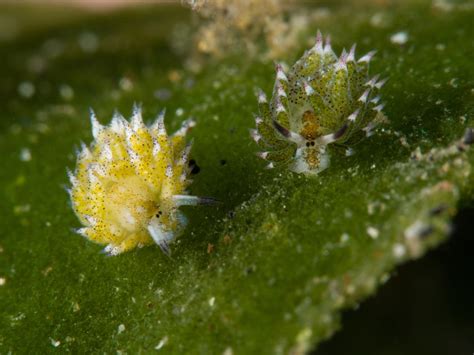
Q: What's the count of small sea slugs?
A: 2